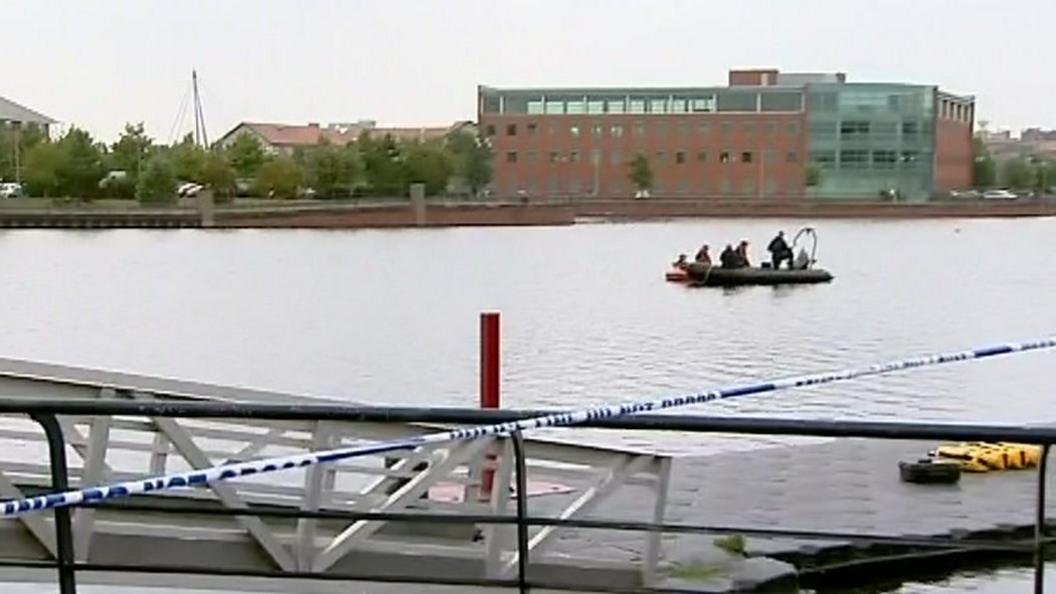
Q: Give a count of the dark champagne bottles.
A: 0